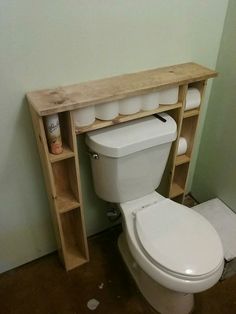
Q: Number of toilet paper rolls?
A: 7